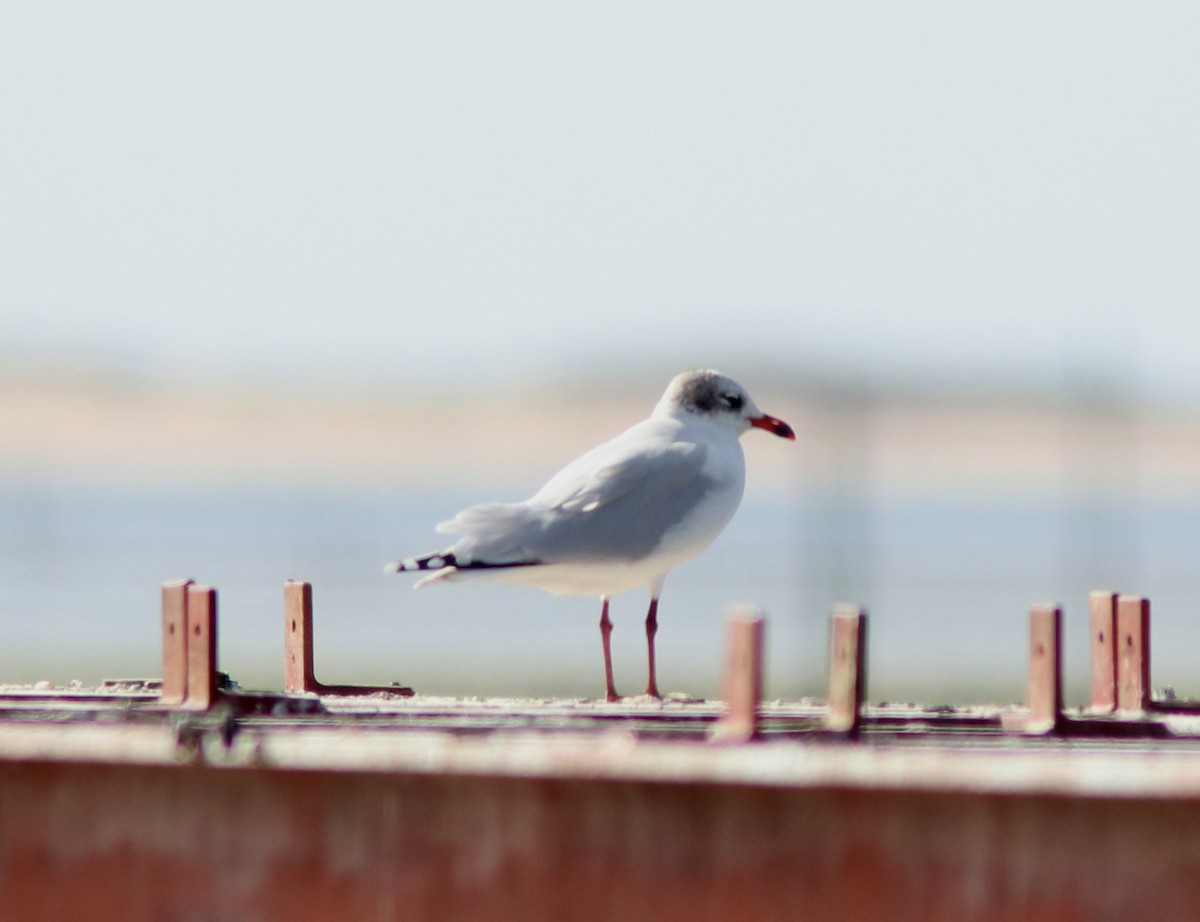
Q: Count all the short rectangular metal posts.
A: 8